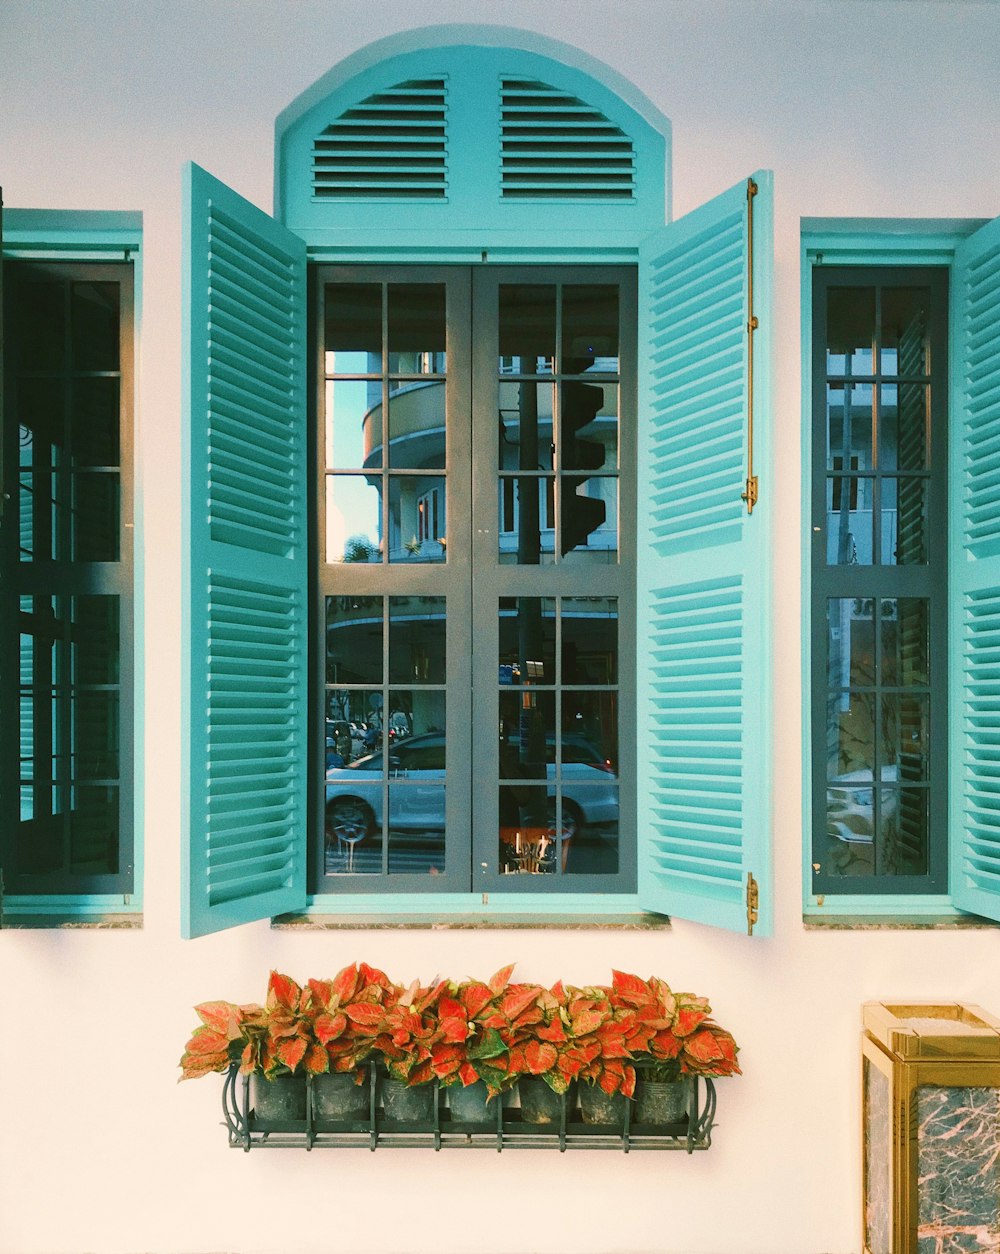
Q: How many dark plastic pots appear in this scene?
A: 7